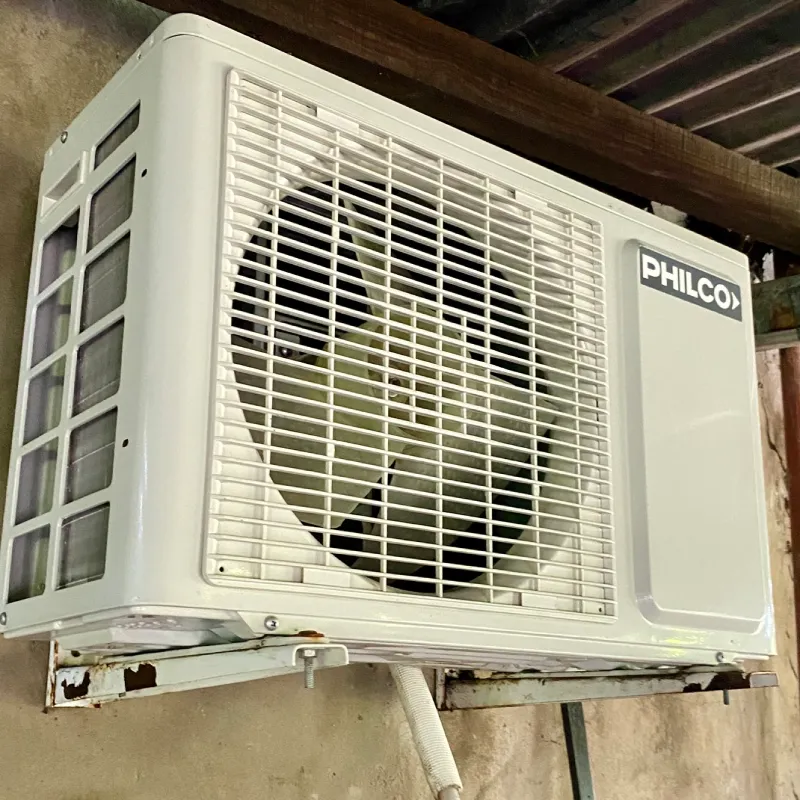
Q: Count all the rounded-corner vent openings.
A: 11